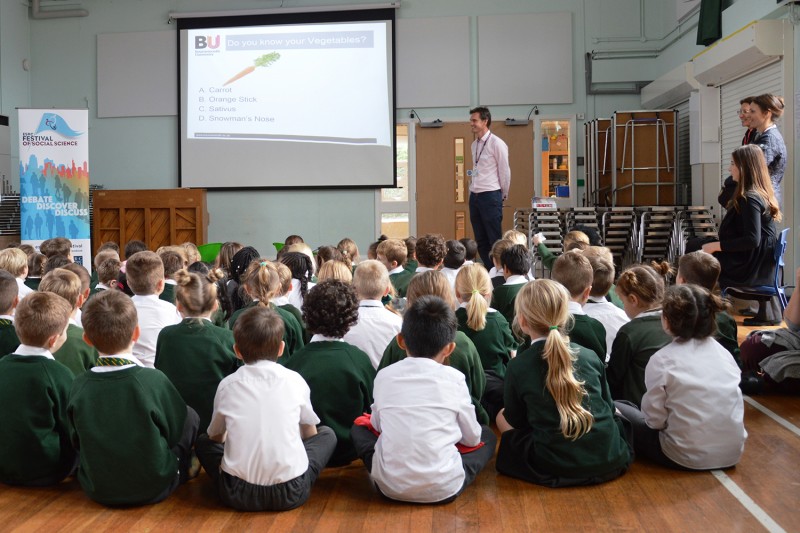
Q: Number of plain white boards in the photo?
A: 3